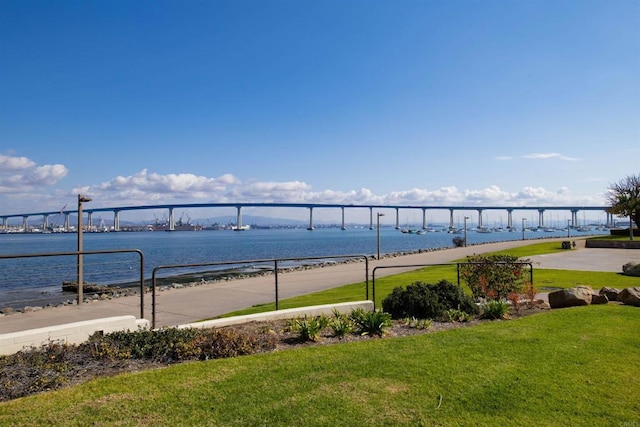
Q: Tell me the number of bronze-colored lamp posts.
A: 5